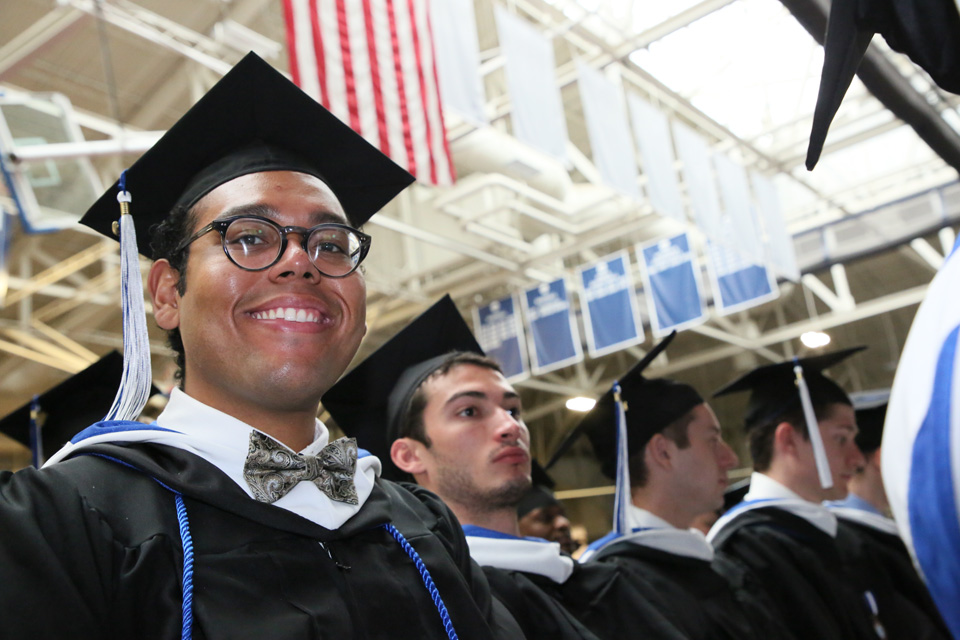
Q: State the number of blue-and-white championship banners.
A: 5